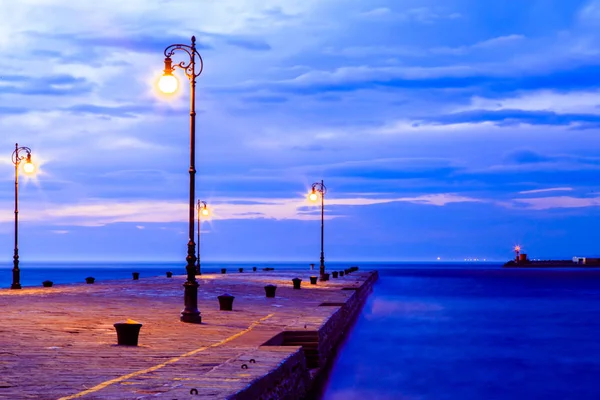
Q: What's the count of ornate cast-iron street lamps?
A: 4